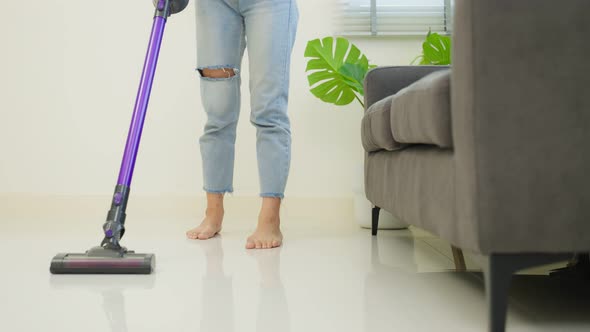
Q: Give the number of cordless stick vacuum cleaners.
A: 1